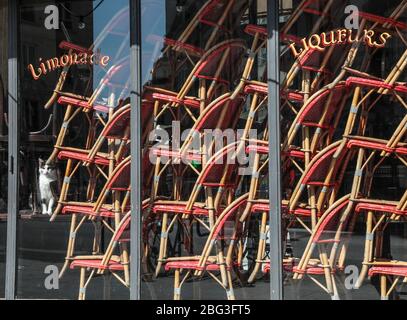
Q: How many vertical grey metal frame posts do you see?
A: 3